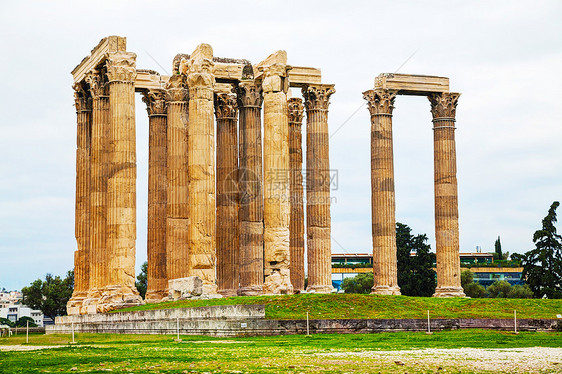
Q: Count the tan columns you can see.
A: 13